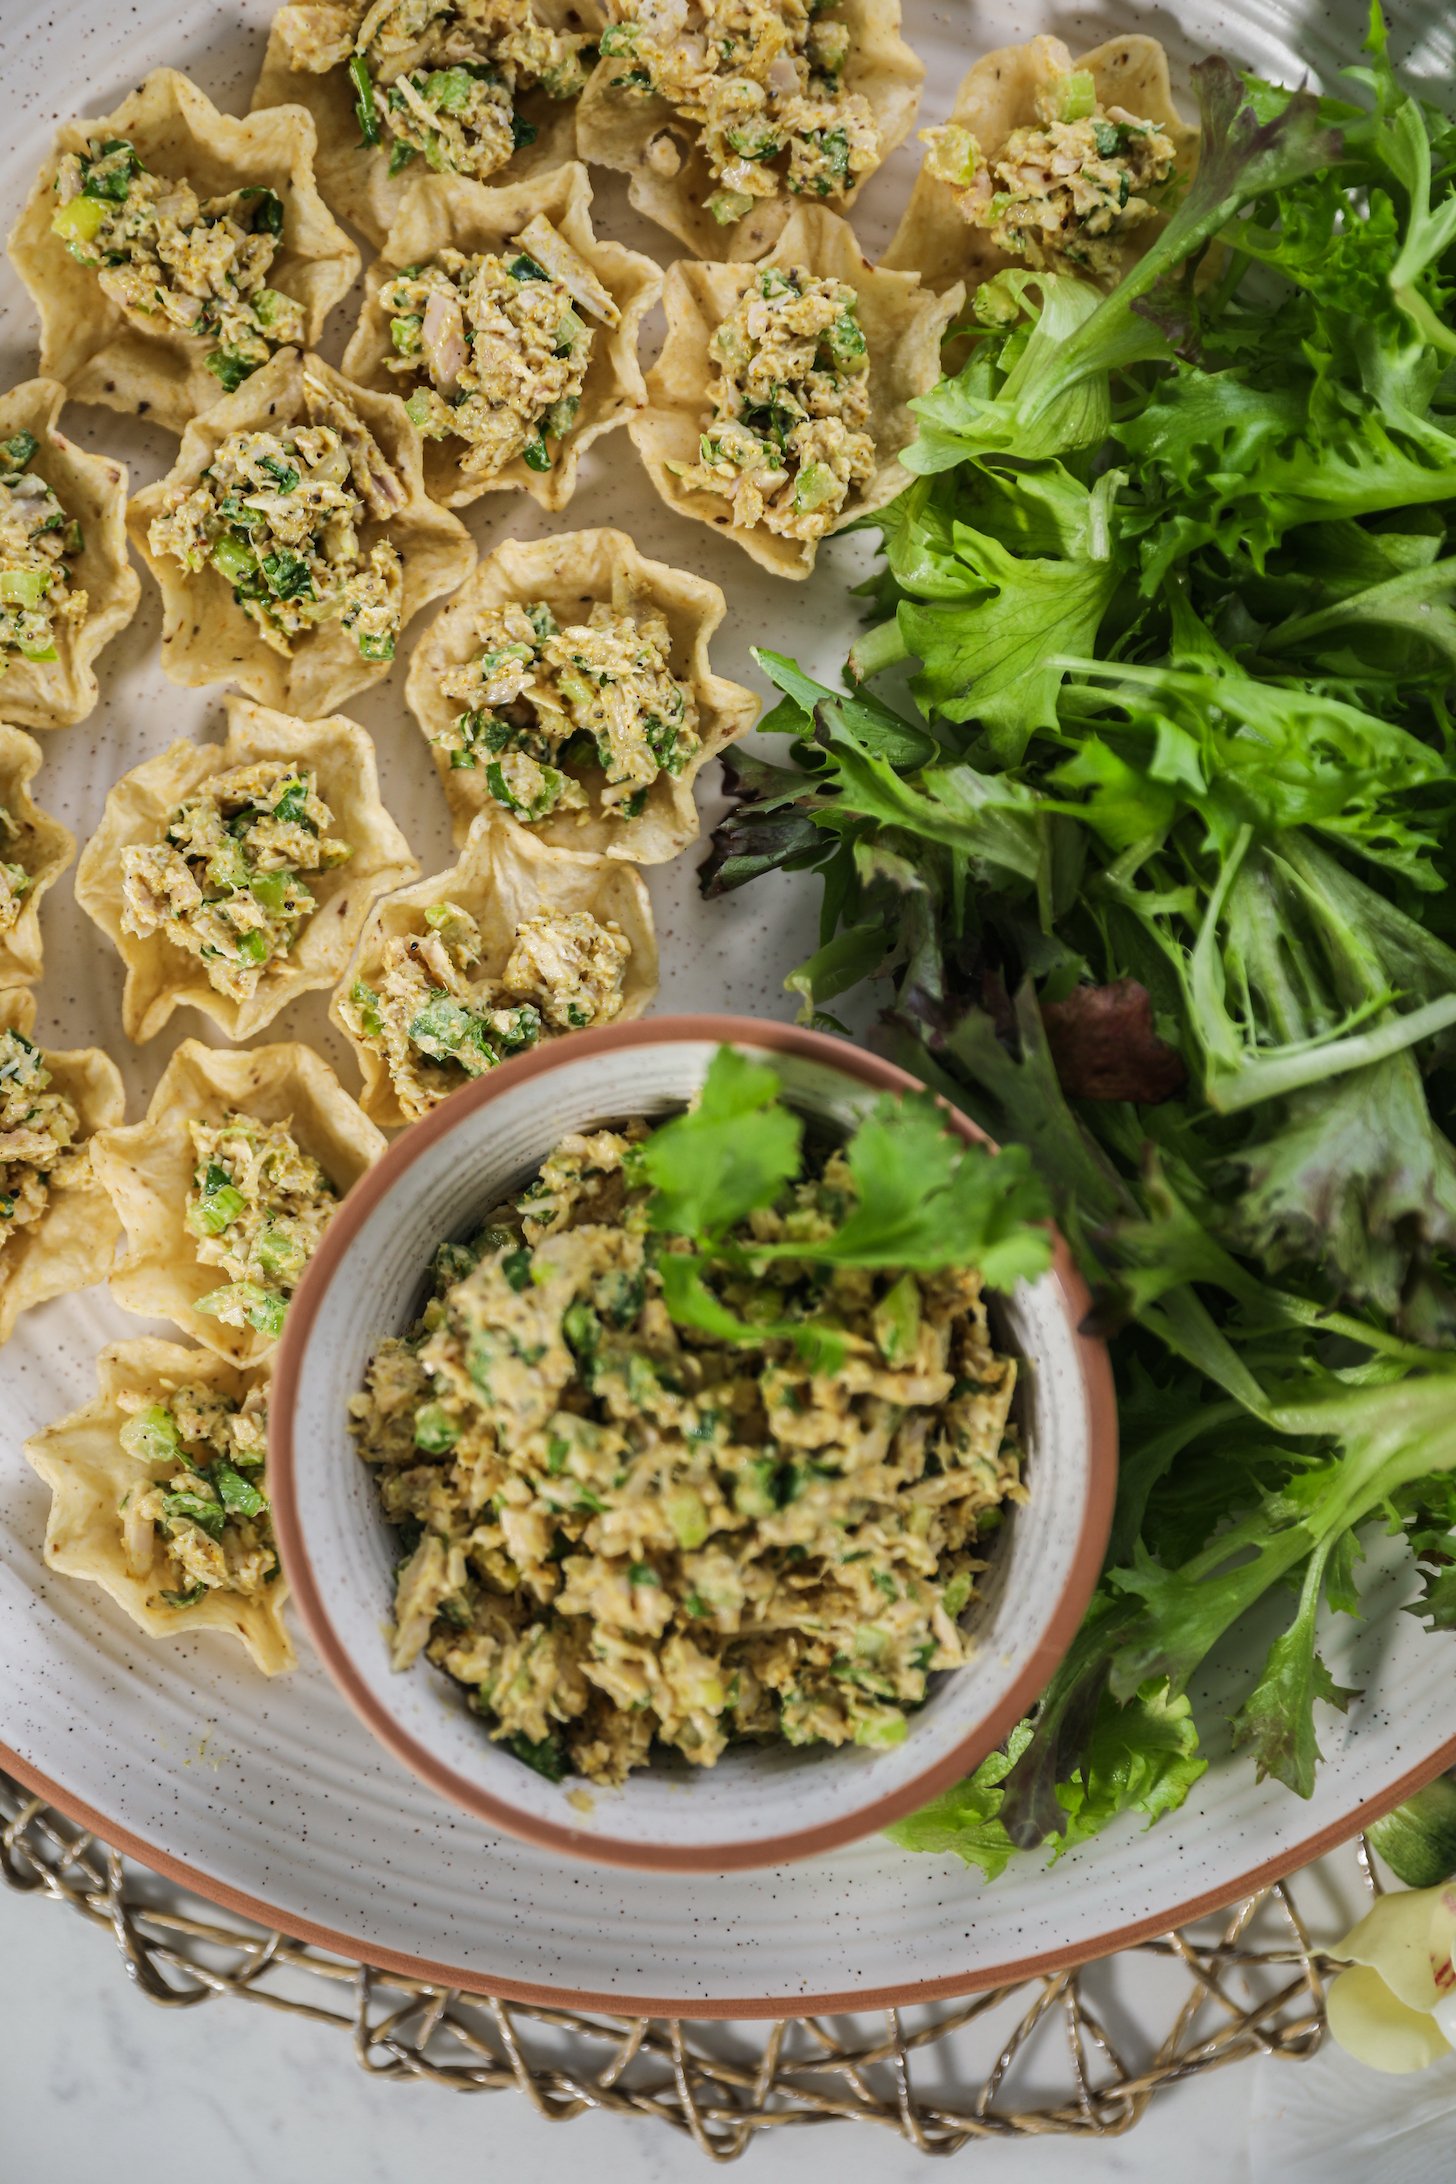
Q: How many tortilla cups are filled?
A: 15